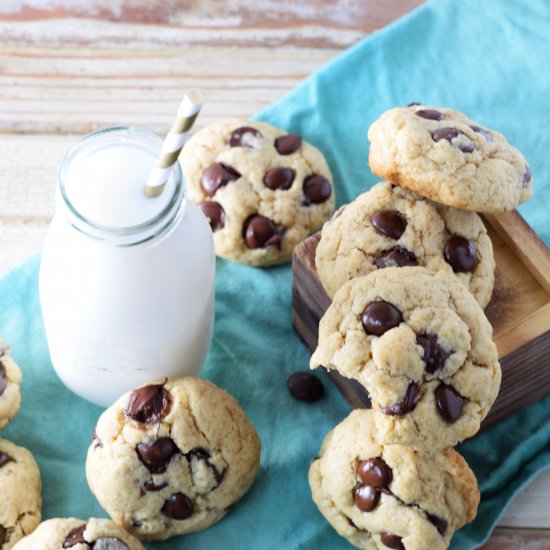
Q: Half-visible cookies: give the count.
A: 3